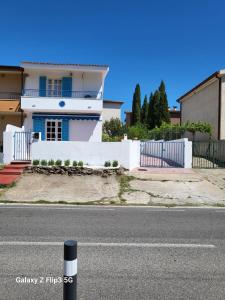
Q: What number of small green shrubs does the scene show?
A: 9